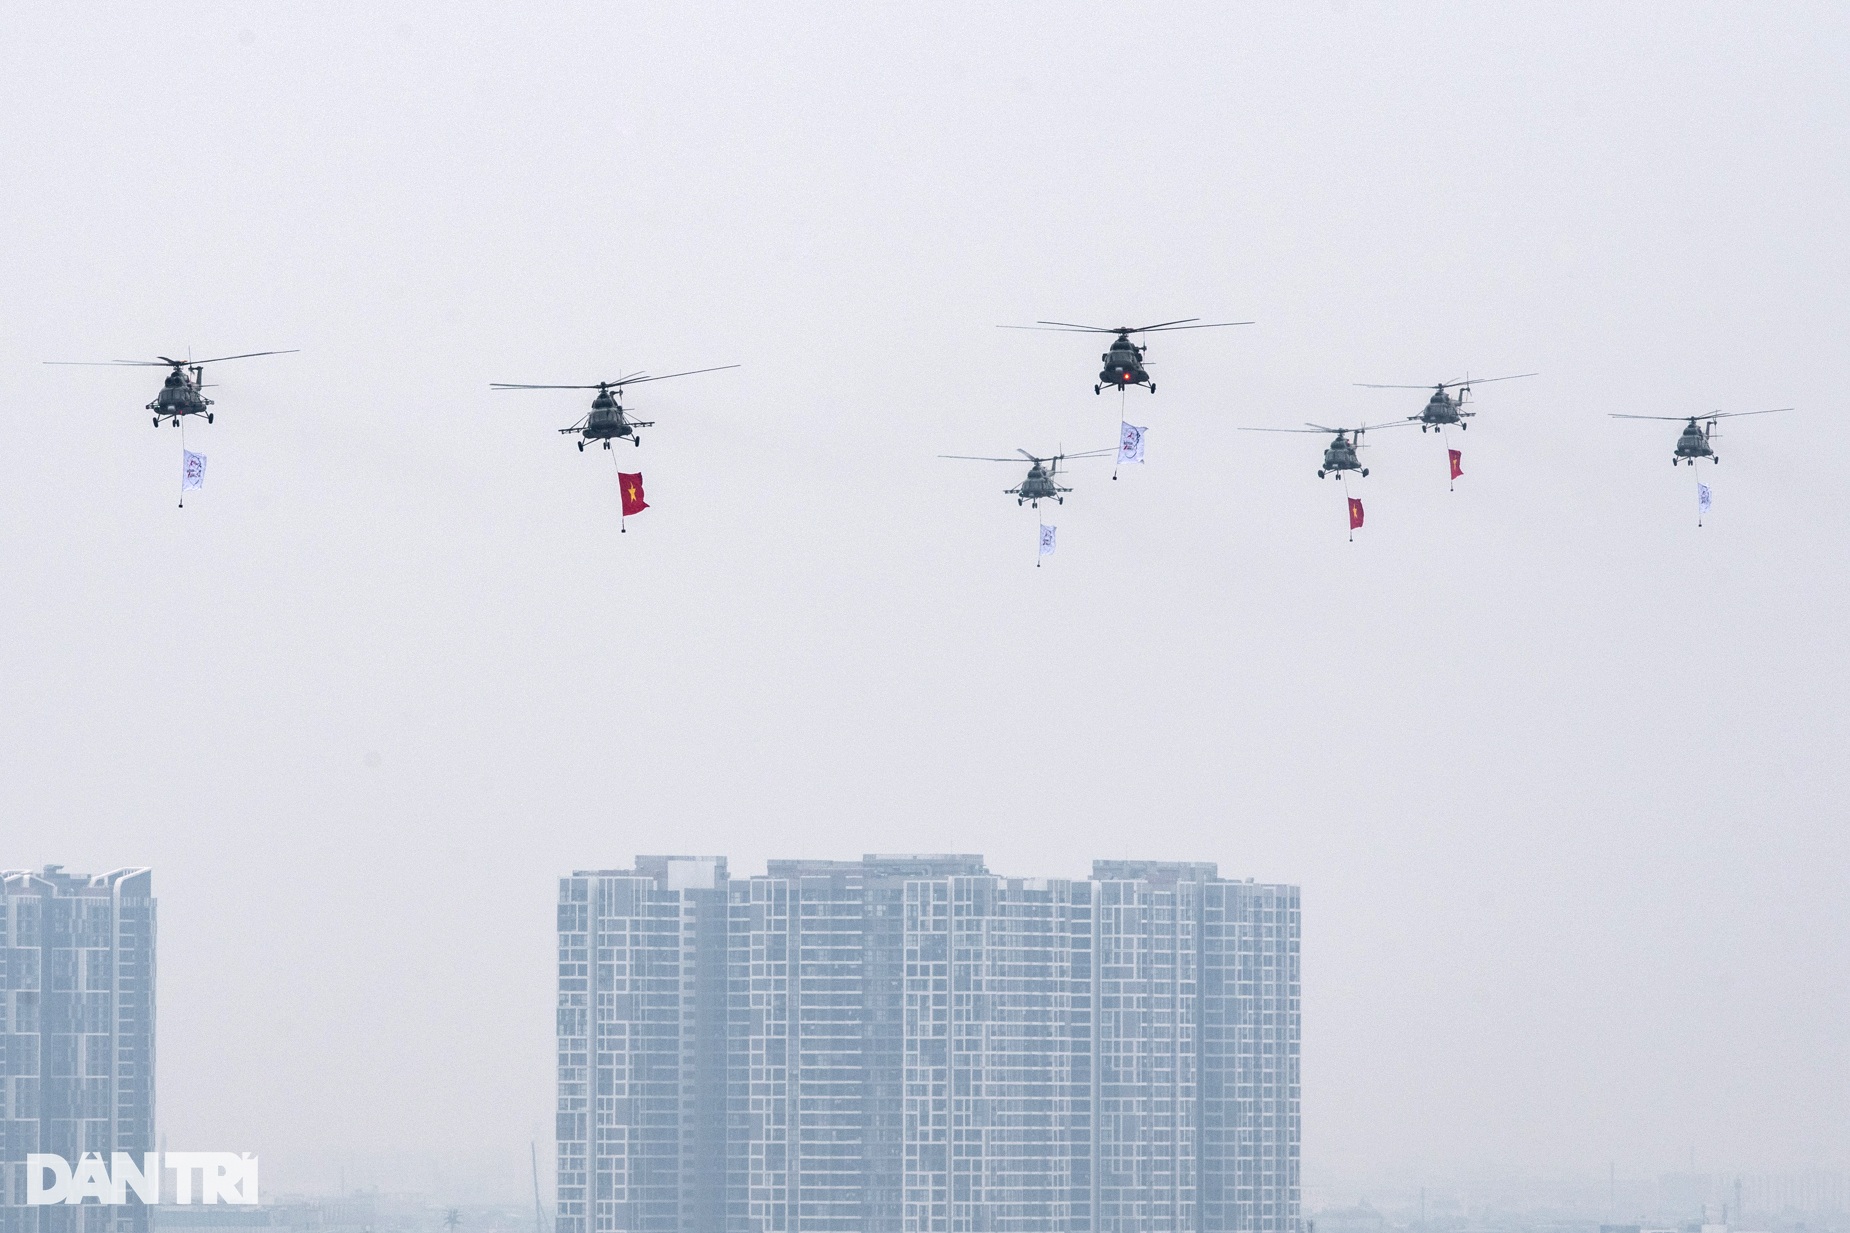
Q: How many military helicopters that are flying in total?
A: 7